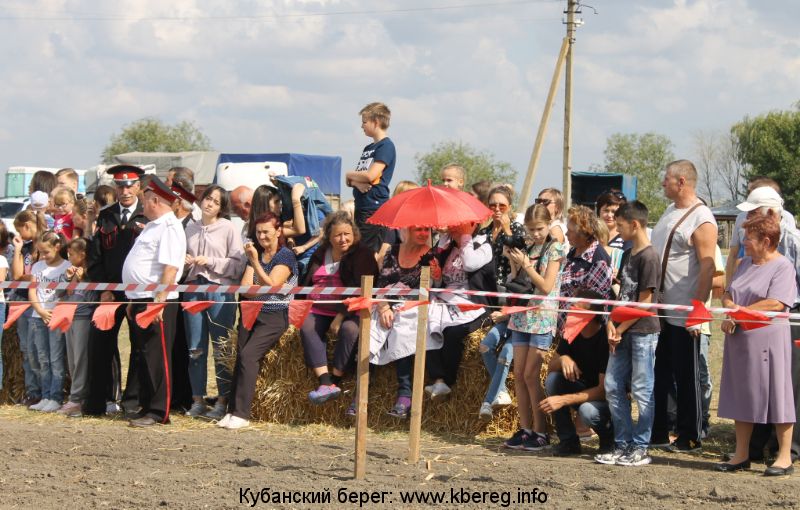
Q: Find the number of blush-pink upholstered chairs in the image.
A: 0